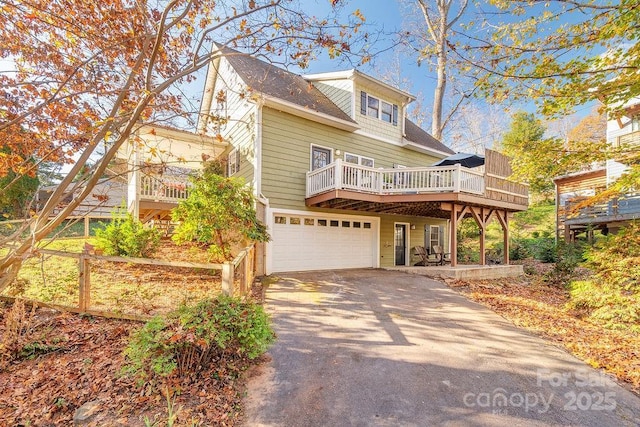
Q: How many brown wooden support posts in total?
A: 3